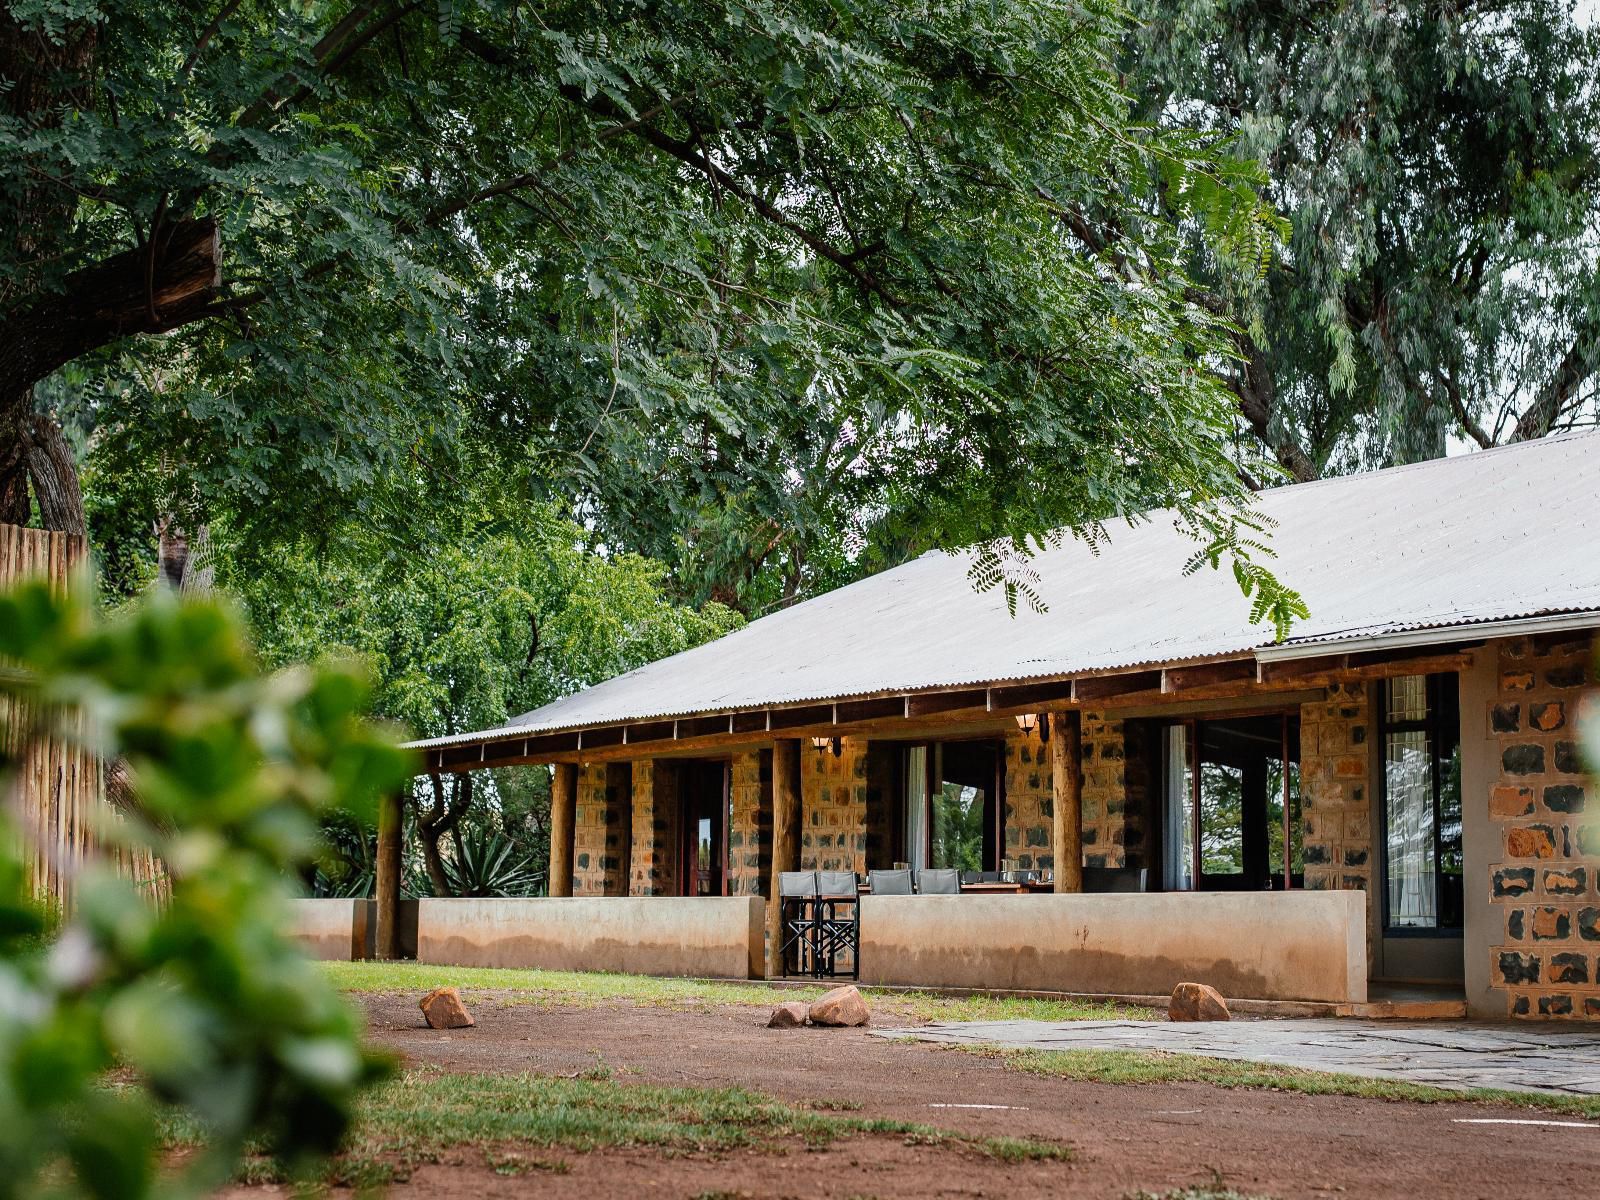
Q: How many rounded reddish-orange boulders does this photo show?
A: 4